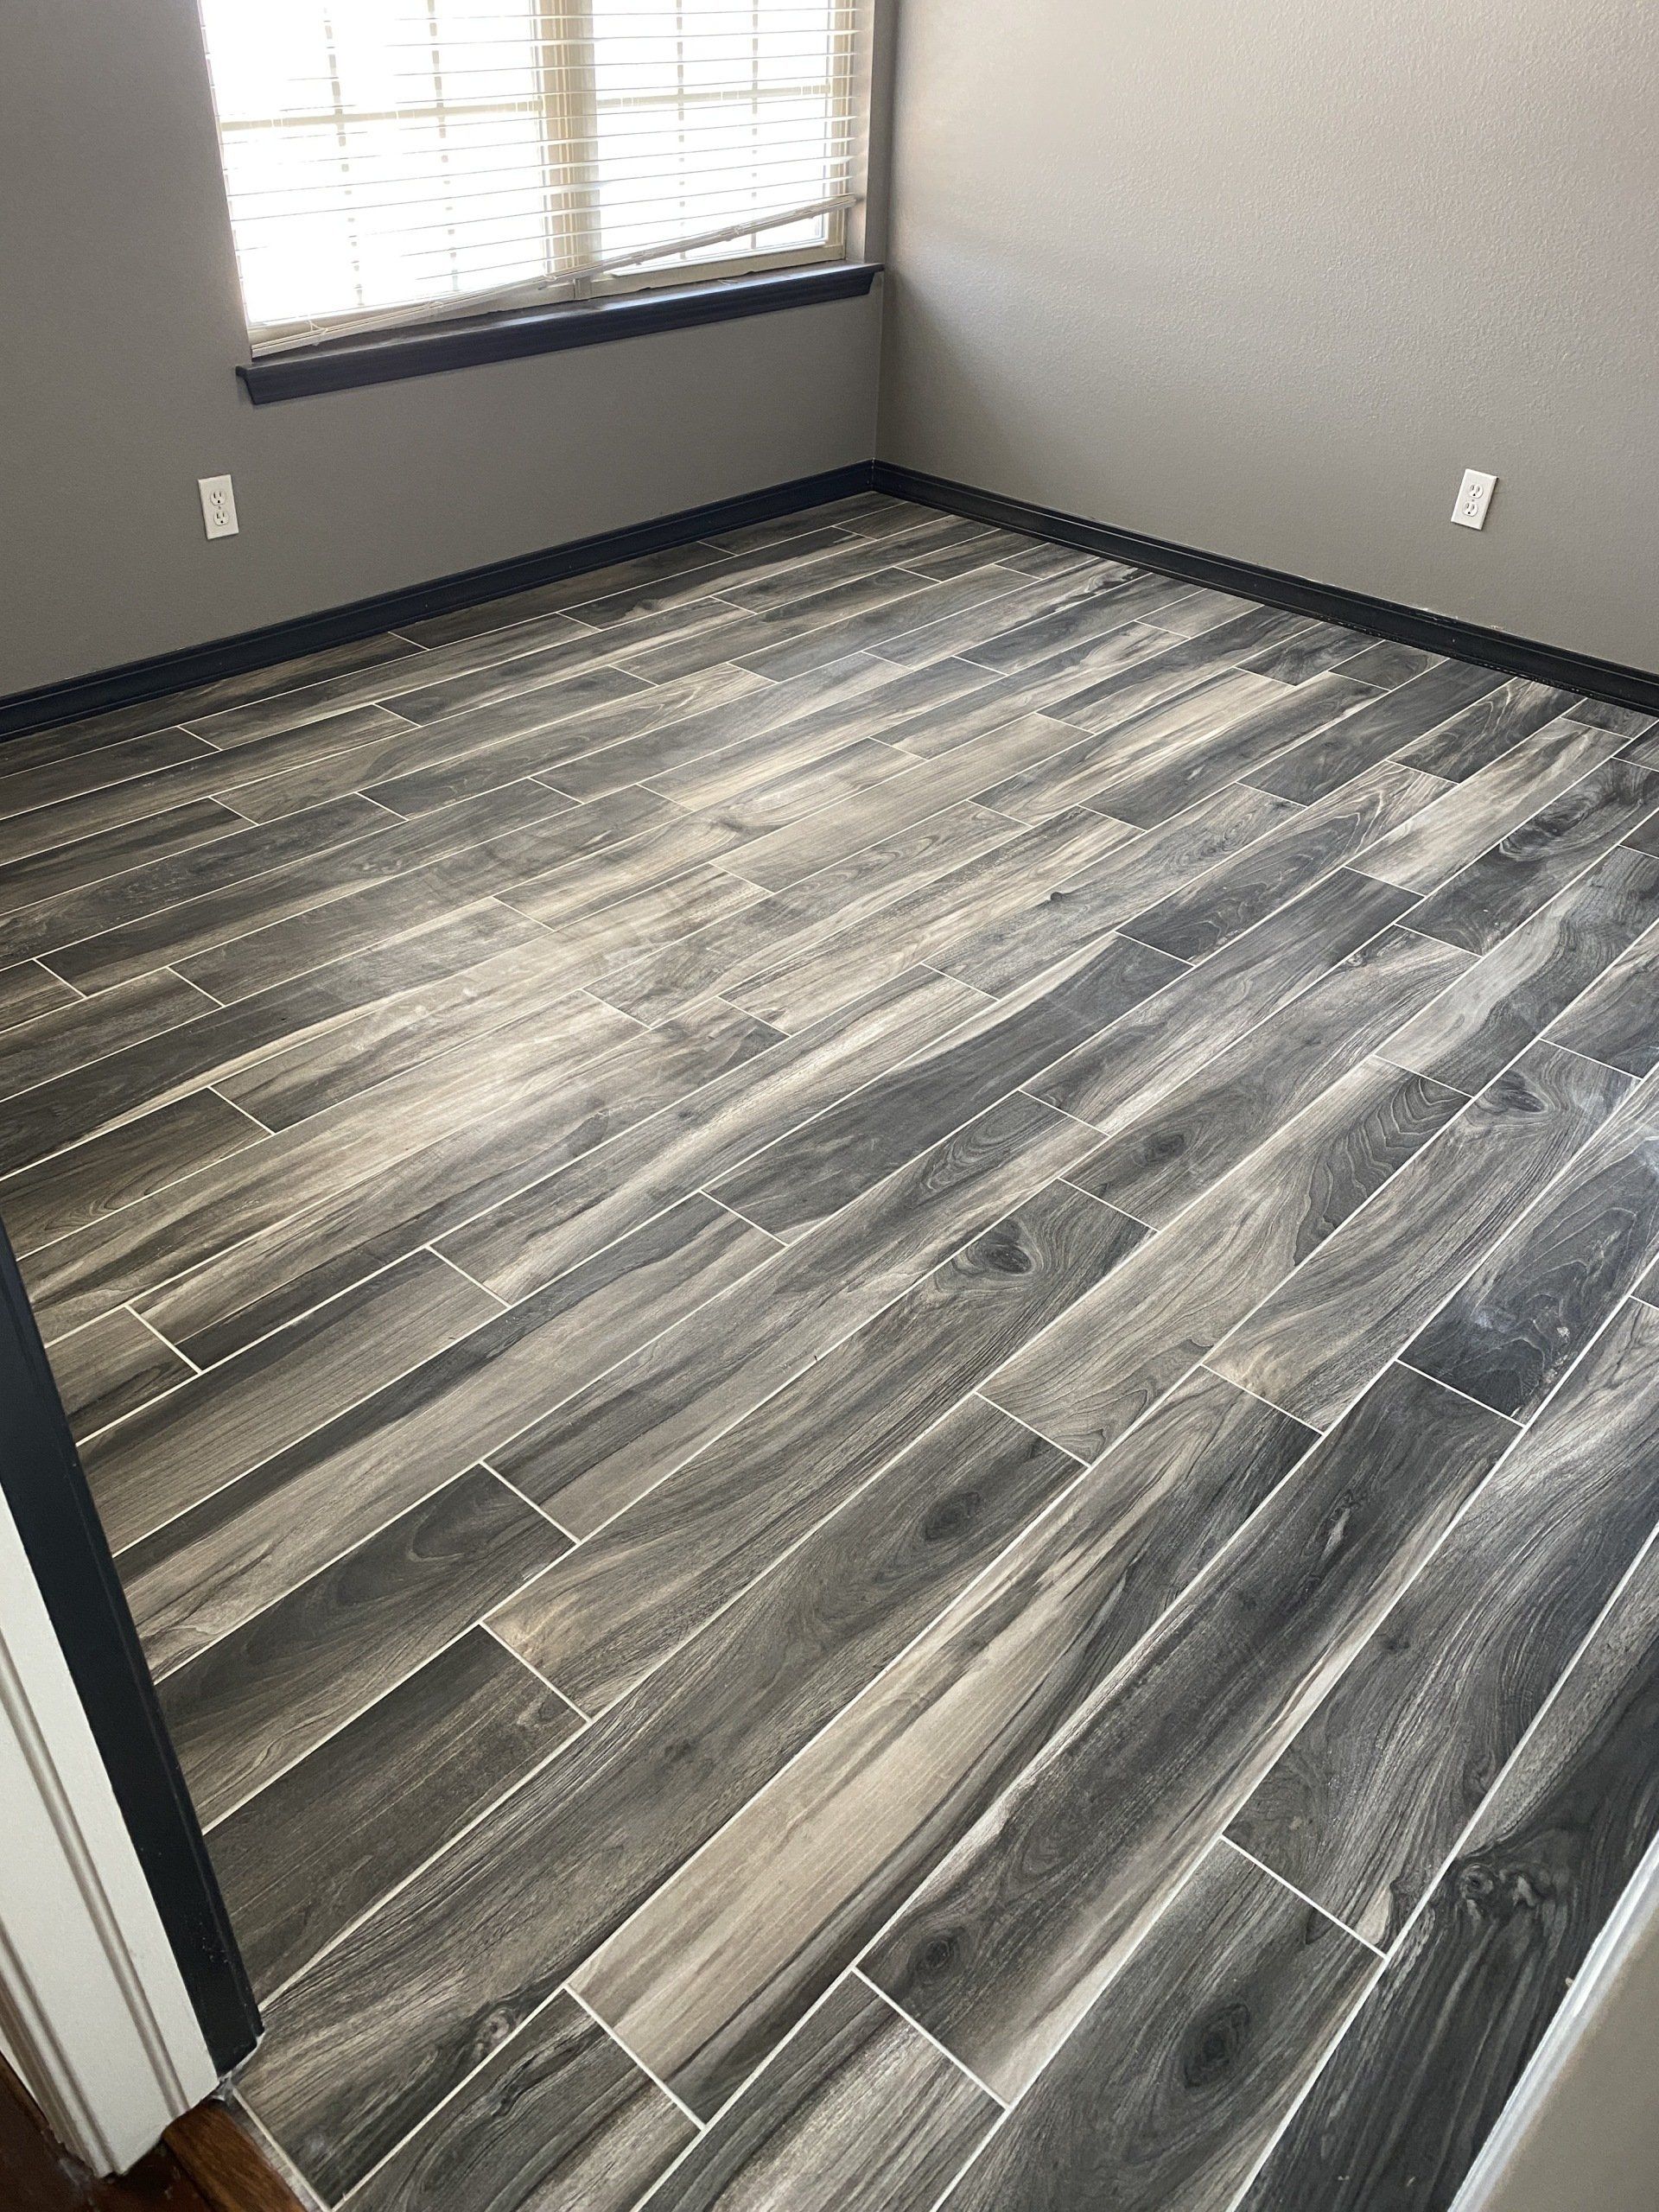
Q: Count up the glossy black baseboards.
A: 2